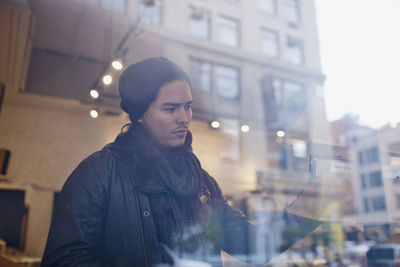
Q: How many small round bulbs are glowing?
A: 7